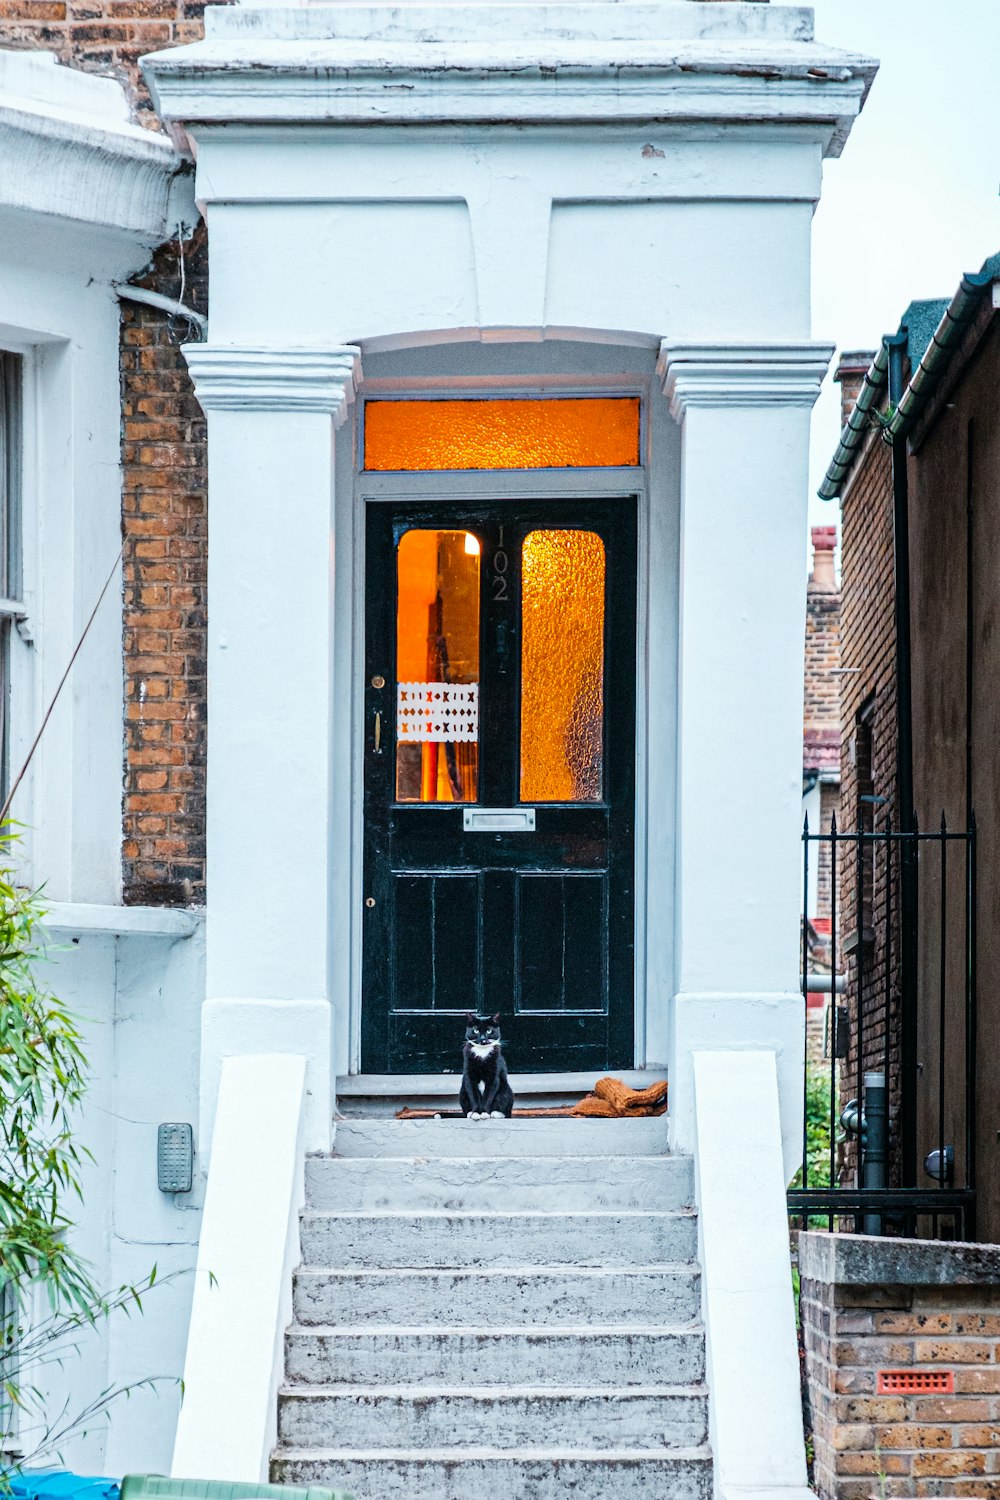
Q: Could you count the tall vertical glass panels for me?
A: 2